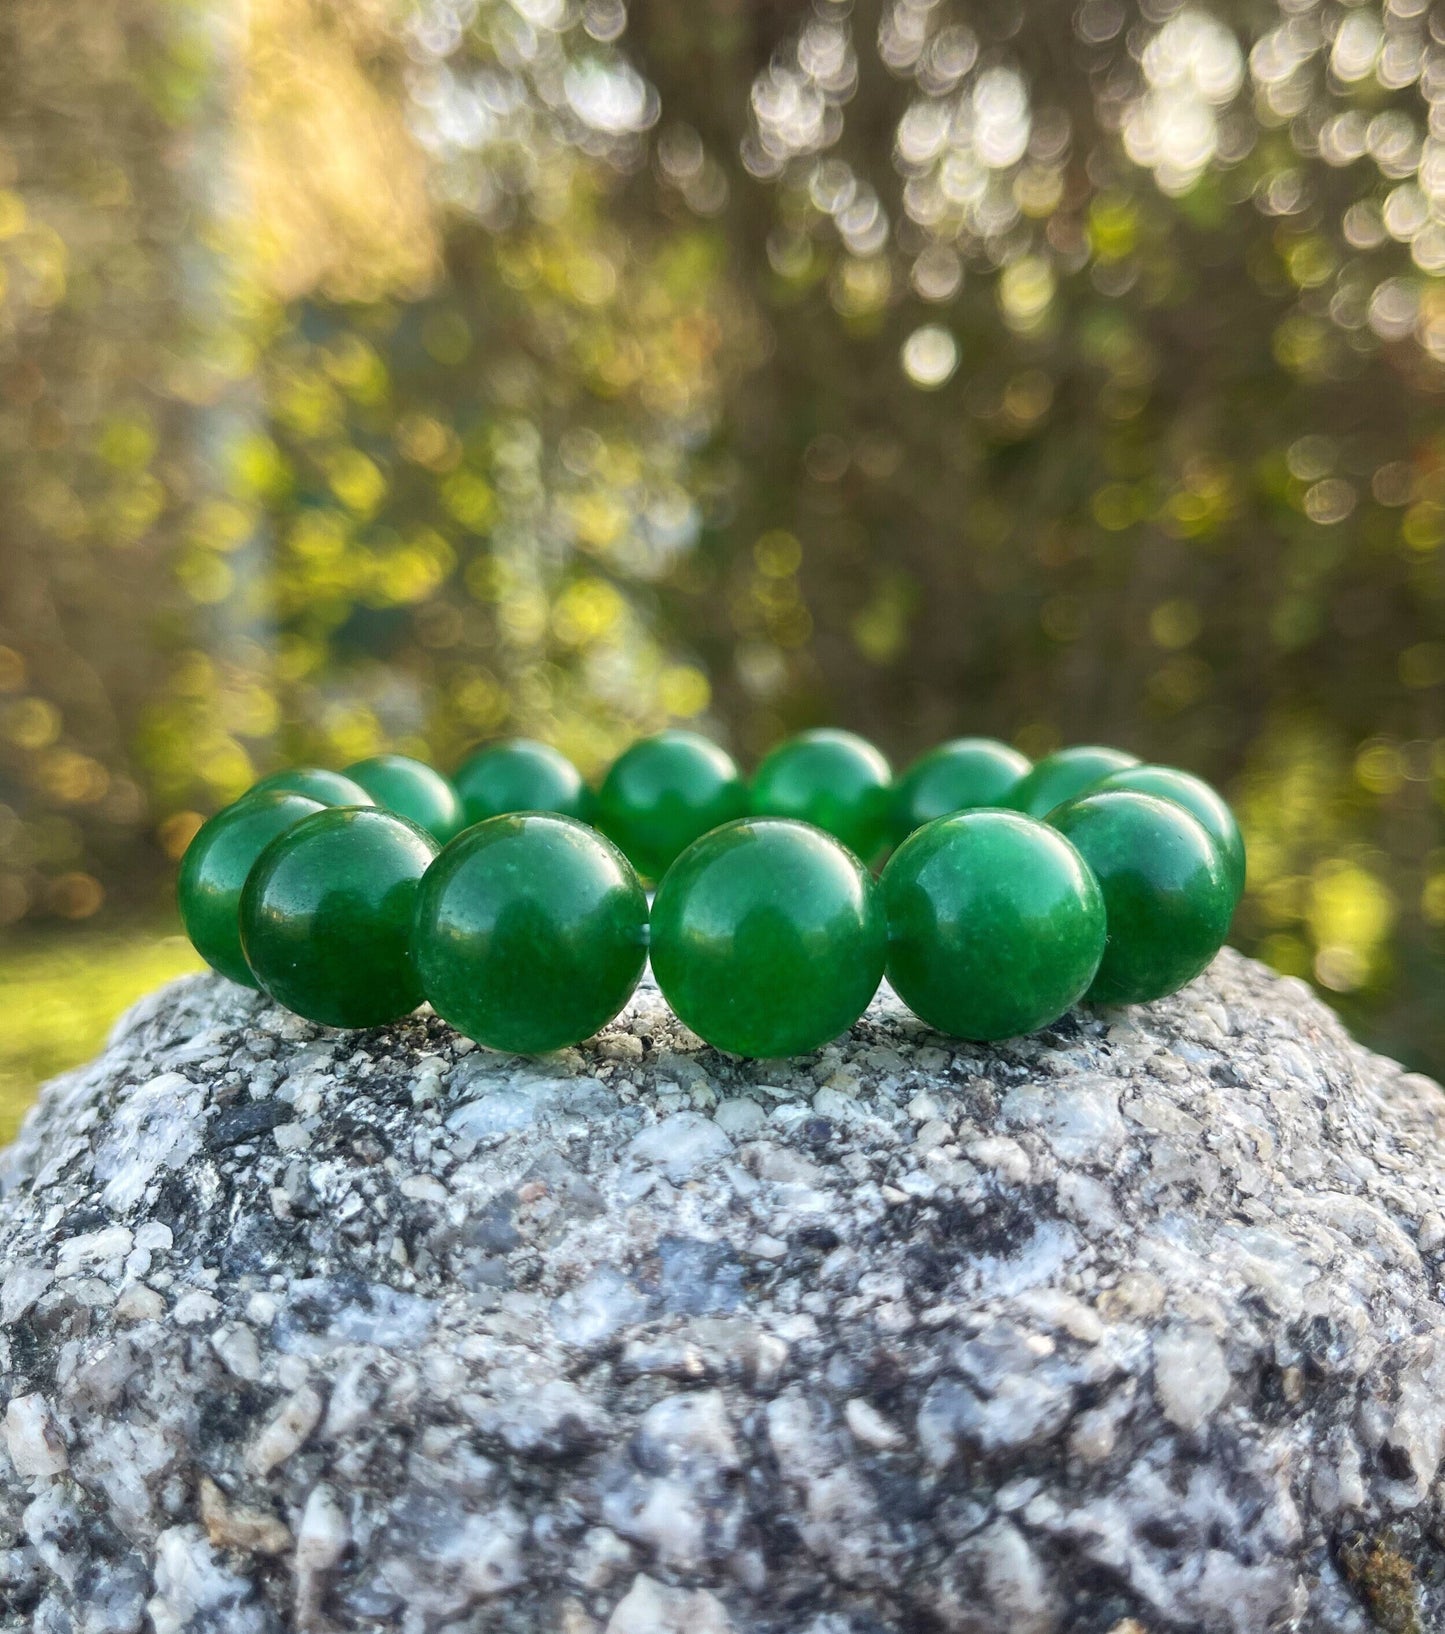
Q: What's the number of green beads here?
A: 14